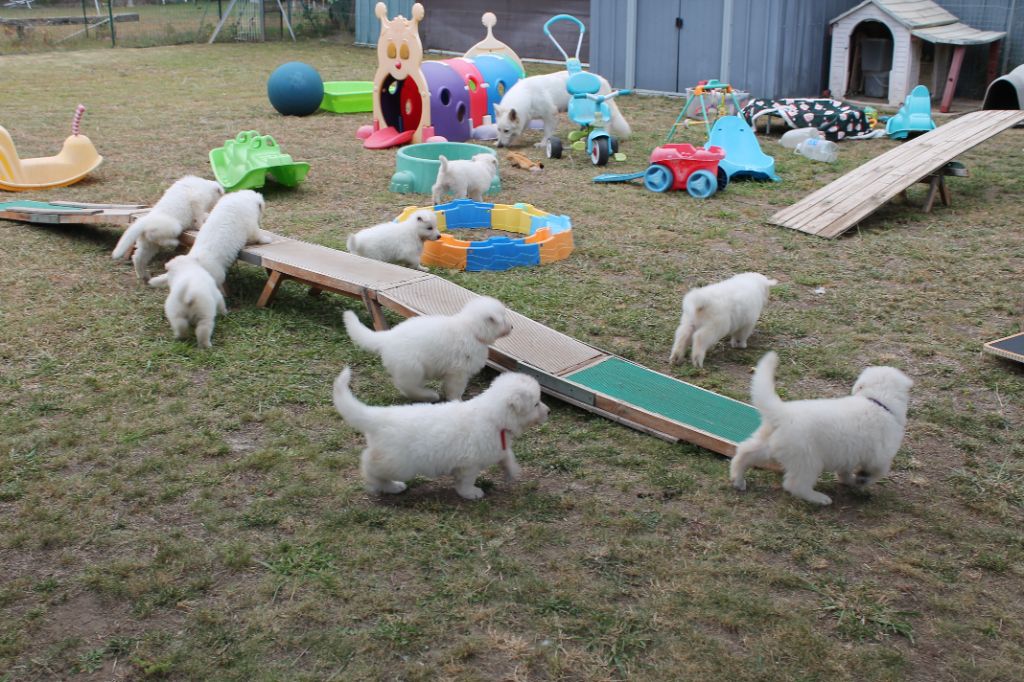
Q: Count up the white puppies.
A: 9